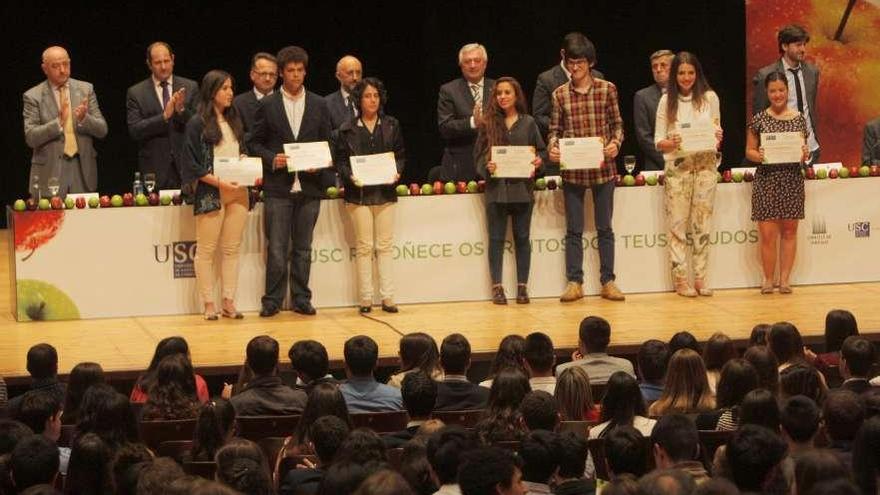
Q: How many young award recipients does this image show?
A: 7